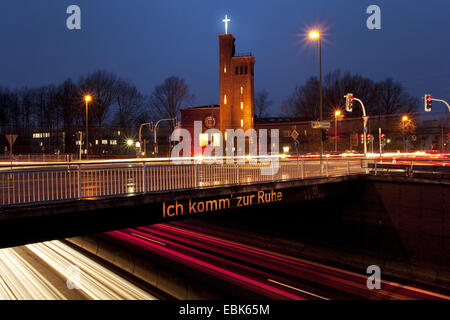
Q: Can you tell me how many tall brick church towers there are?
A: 1